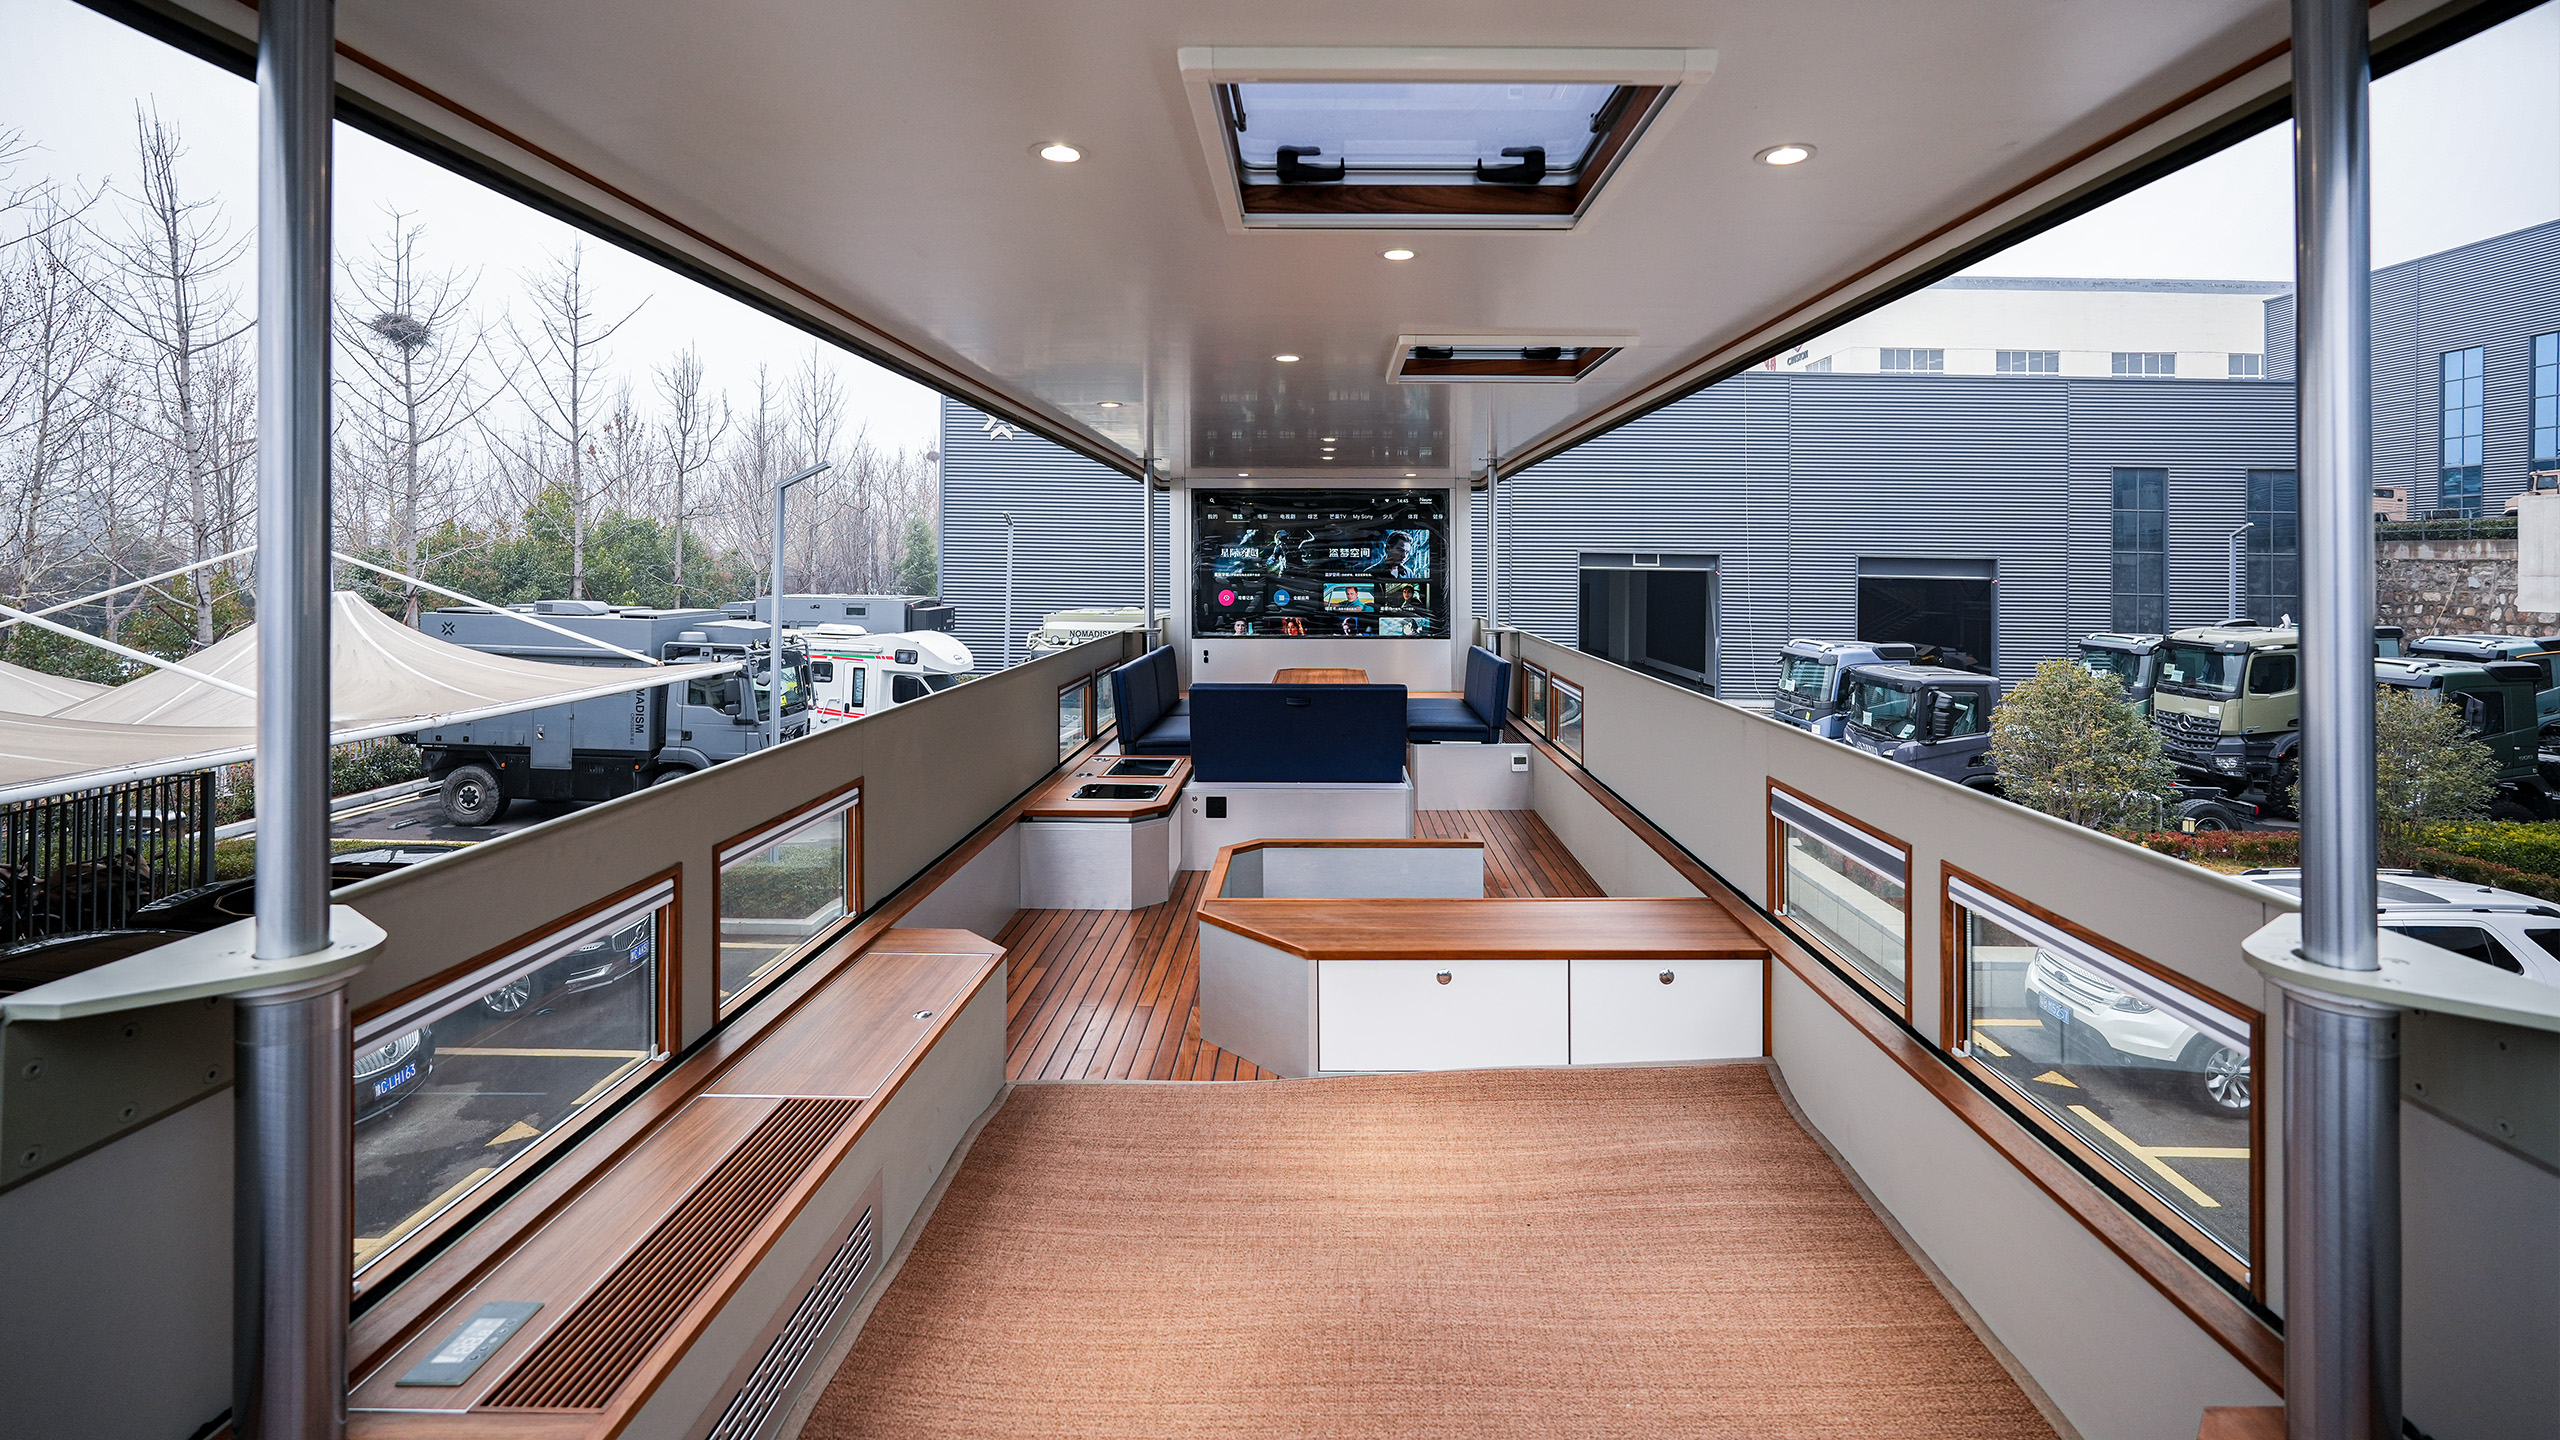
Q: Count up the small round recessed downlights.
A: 10